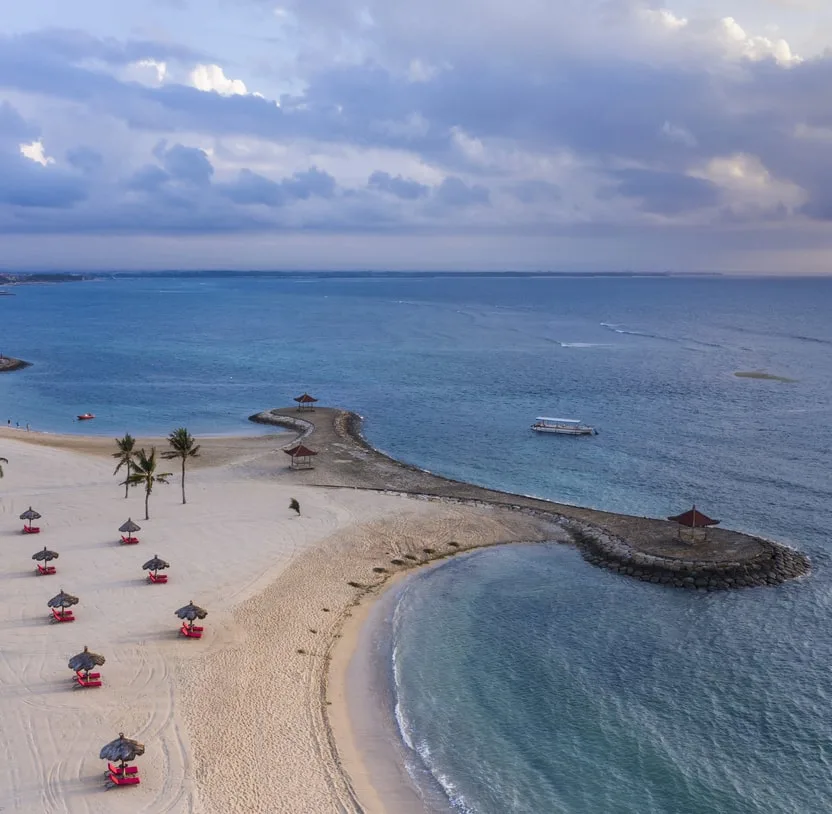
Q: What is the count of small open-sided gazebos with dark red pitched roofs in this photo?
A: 3